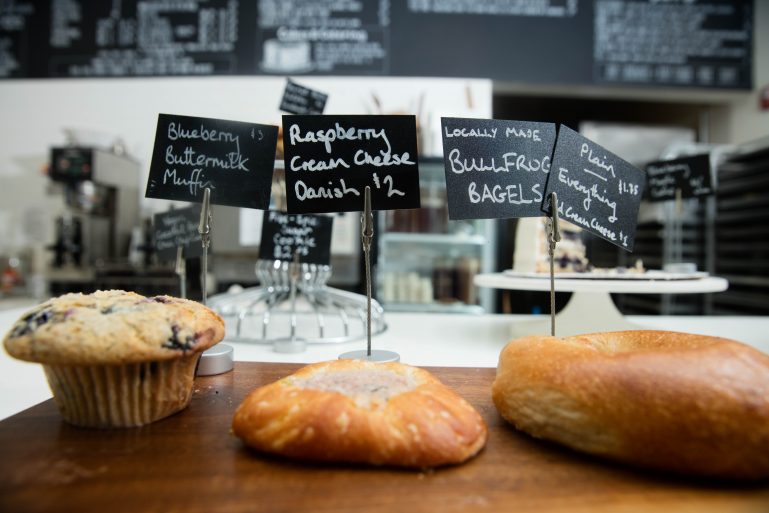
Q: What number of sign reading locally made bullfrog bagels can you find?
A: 1